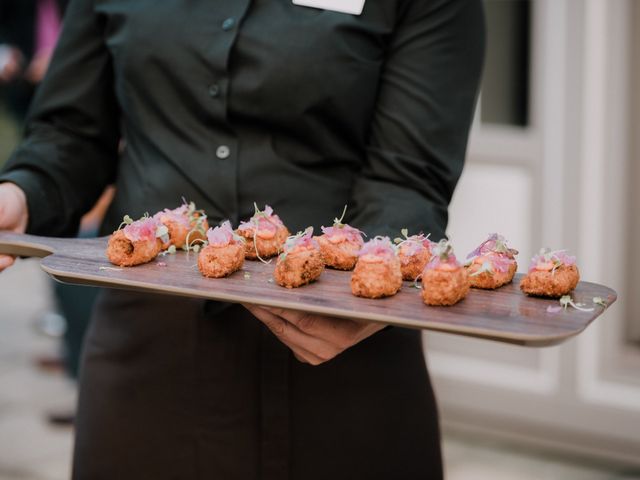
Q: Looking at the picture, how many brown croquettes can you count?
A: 11